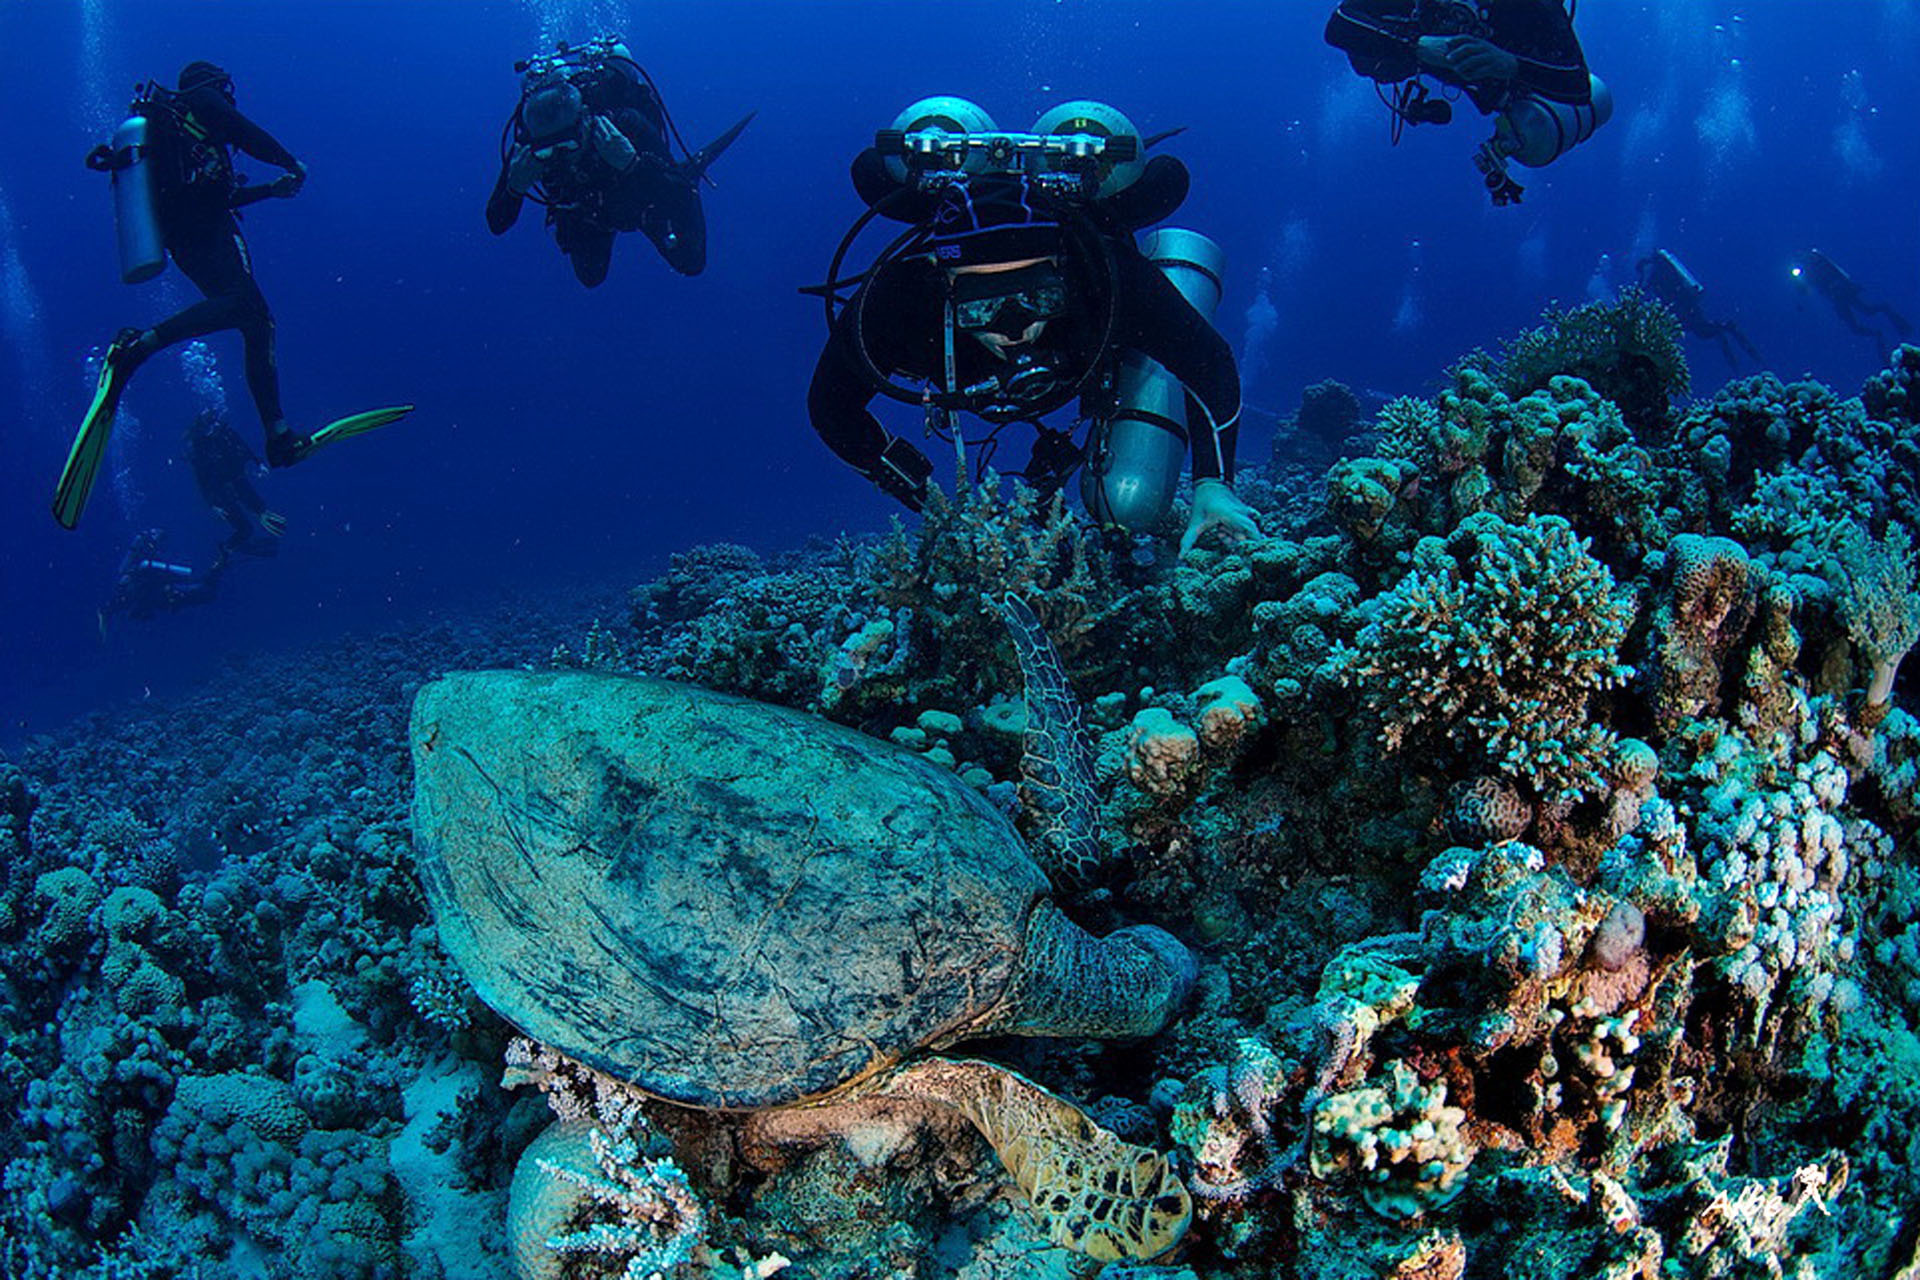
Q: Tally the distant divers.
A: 4